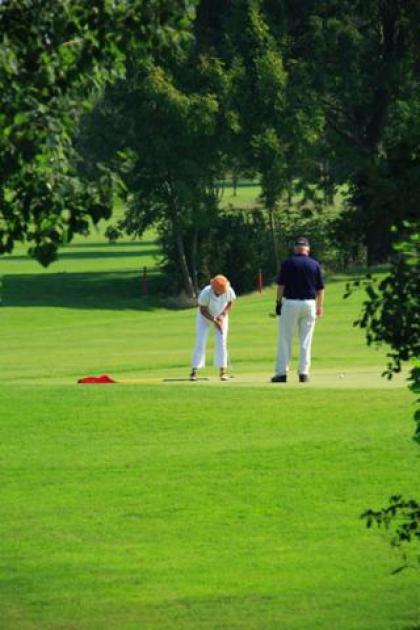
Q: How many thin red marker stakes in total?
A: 2